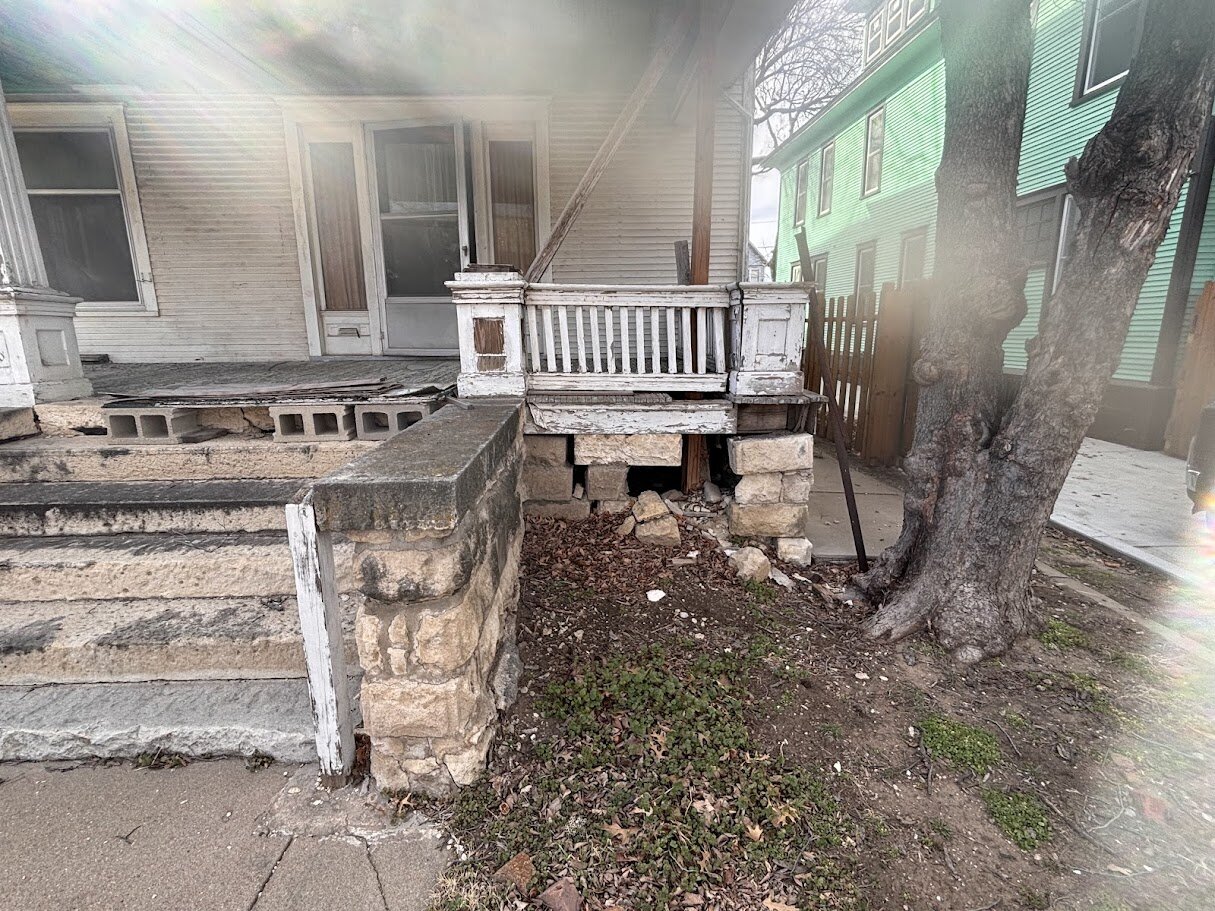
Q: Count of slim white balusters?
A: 13